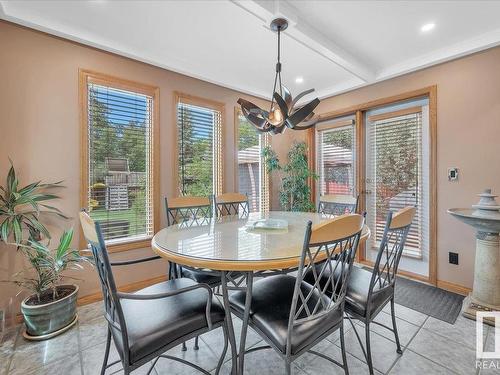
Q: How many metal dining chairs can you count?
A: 6